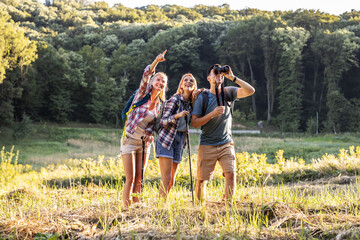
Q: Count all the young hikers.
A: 3